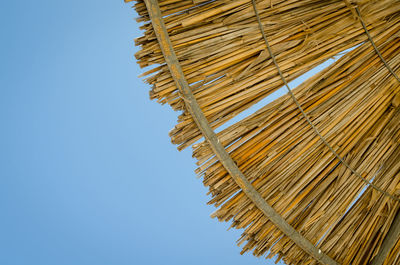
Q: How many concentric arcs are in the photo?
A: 3